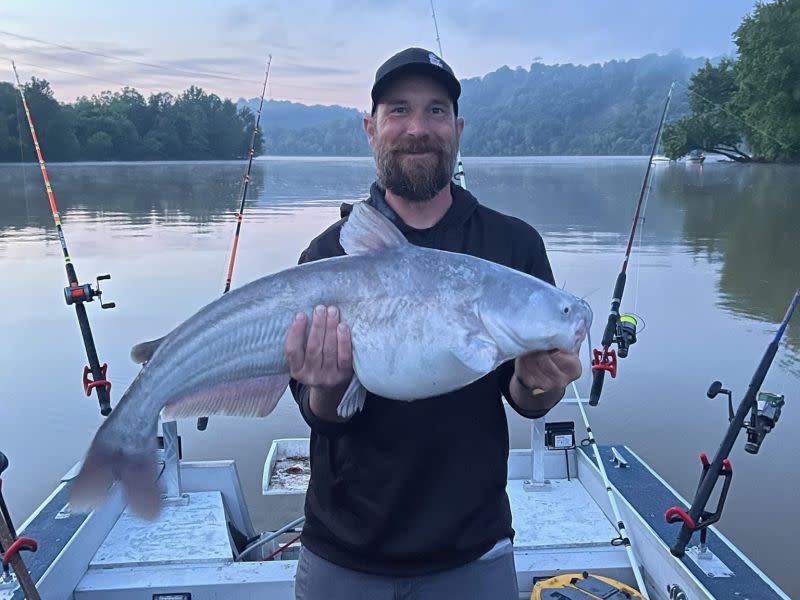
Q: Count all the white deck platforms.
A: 2